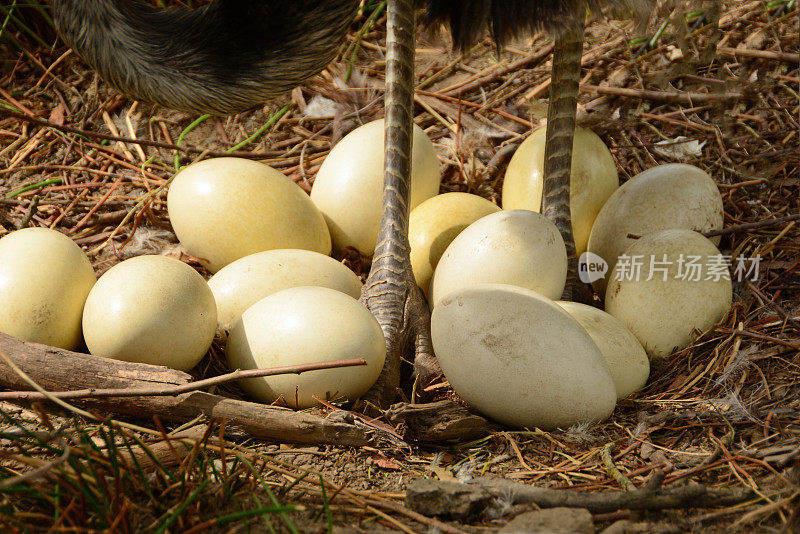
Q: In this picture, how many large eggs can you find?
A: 13